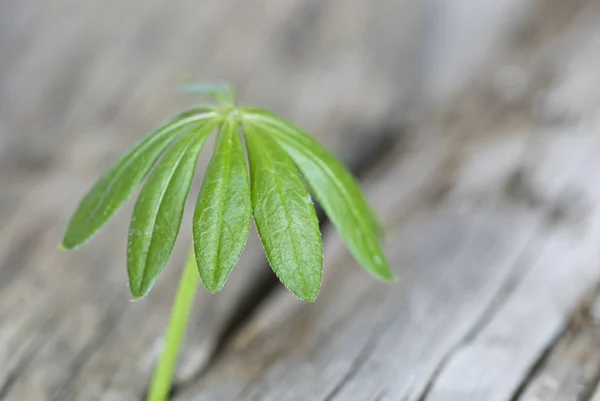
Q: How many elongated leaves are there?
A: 5